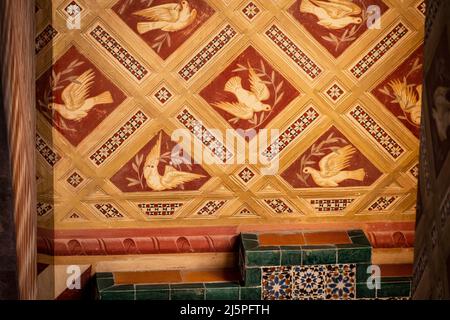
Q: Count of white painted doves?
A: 7